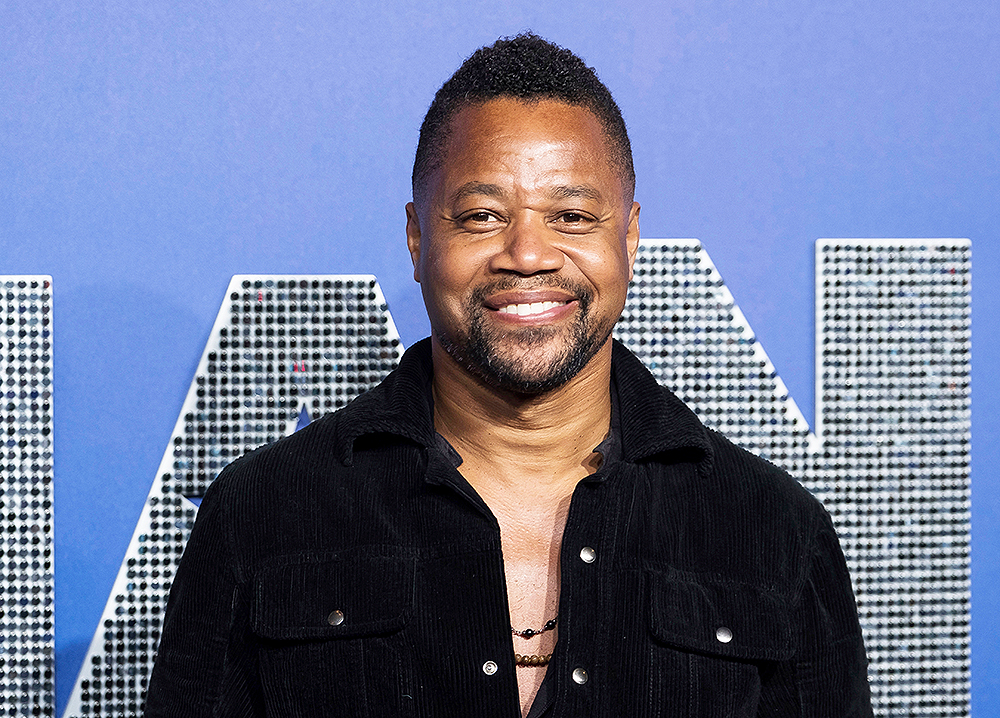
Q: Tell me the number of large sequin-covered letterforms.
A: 3